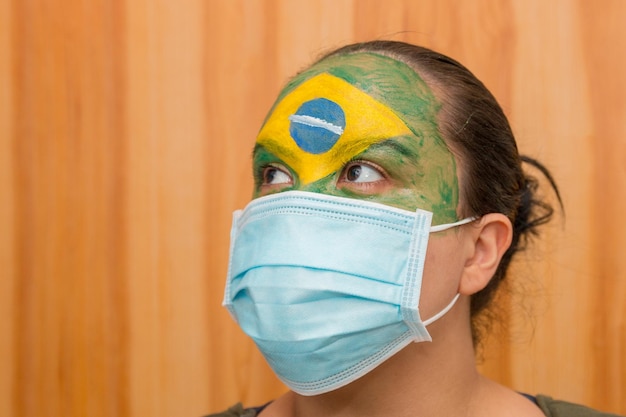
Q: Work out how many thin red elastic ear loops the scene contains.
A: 0